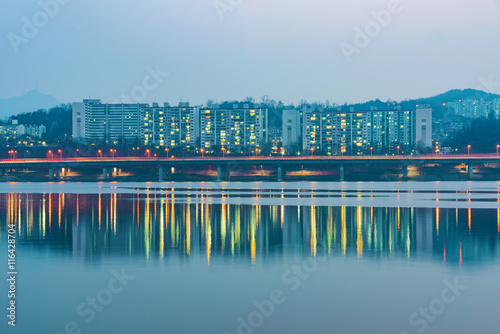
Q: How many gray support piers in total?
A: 8